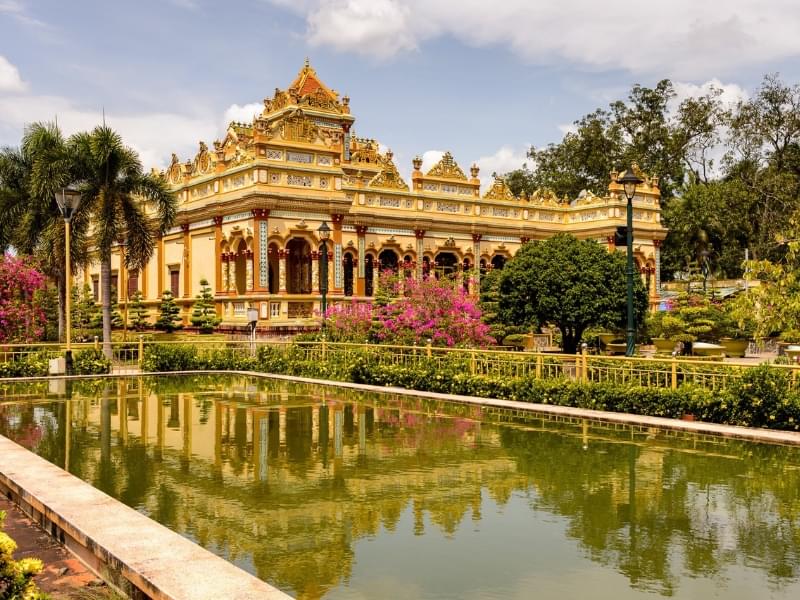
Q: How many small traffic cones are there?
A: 0